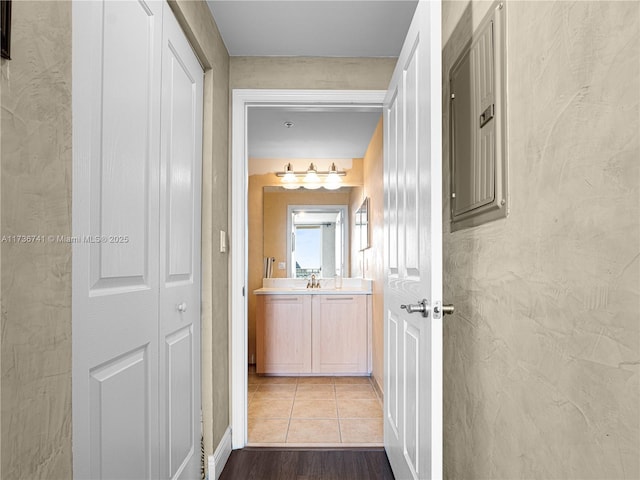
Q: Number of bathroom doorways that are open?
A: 1